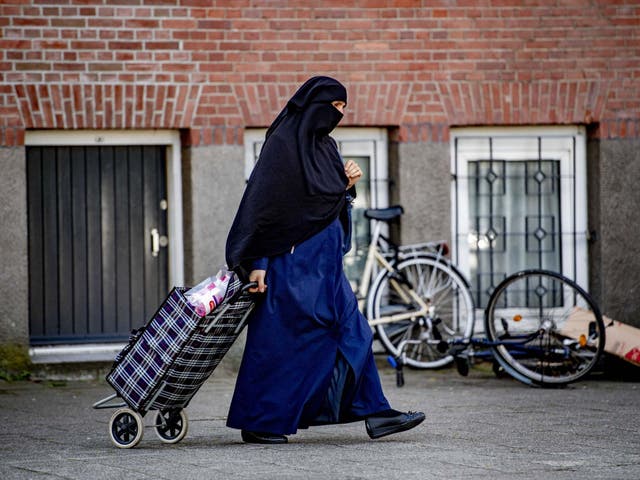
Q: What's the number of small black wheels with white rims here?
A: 2